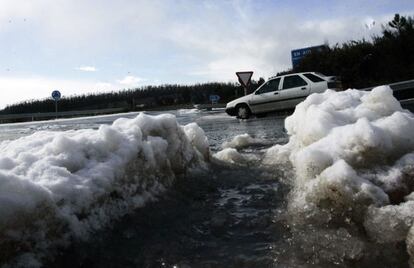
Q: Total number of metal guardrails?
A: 2